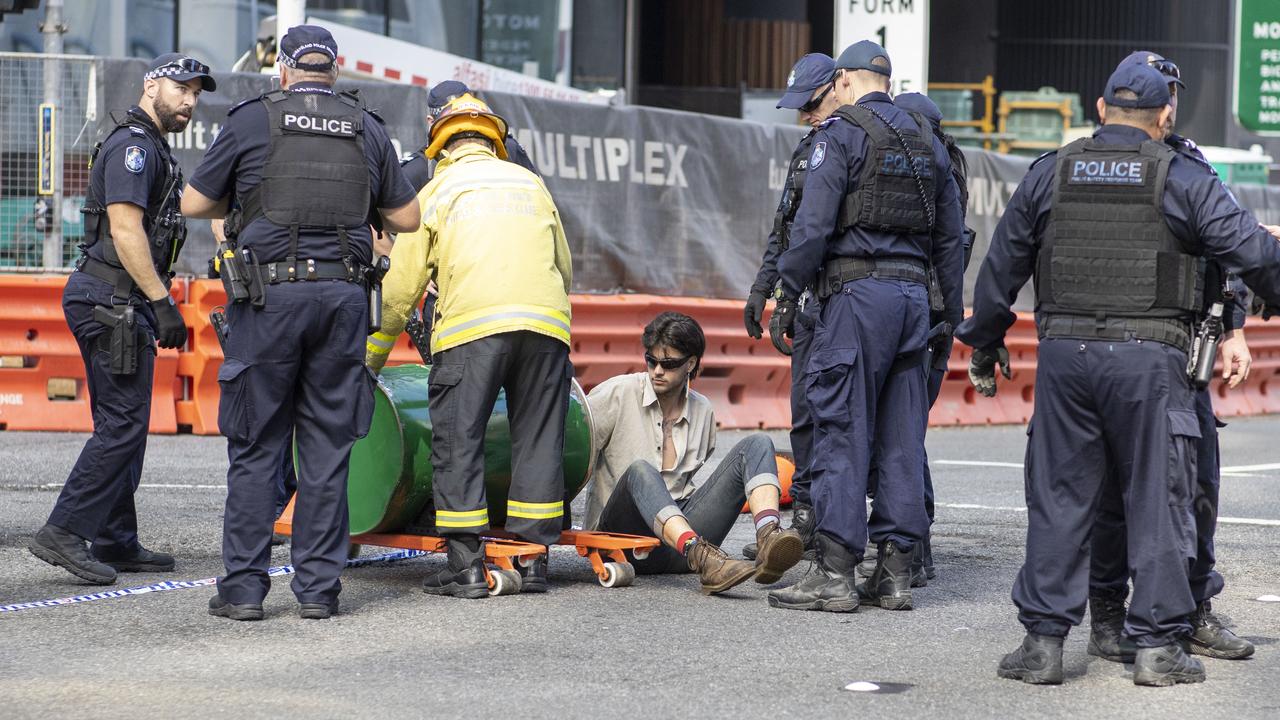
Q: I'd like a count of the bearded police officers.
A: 1